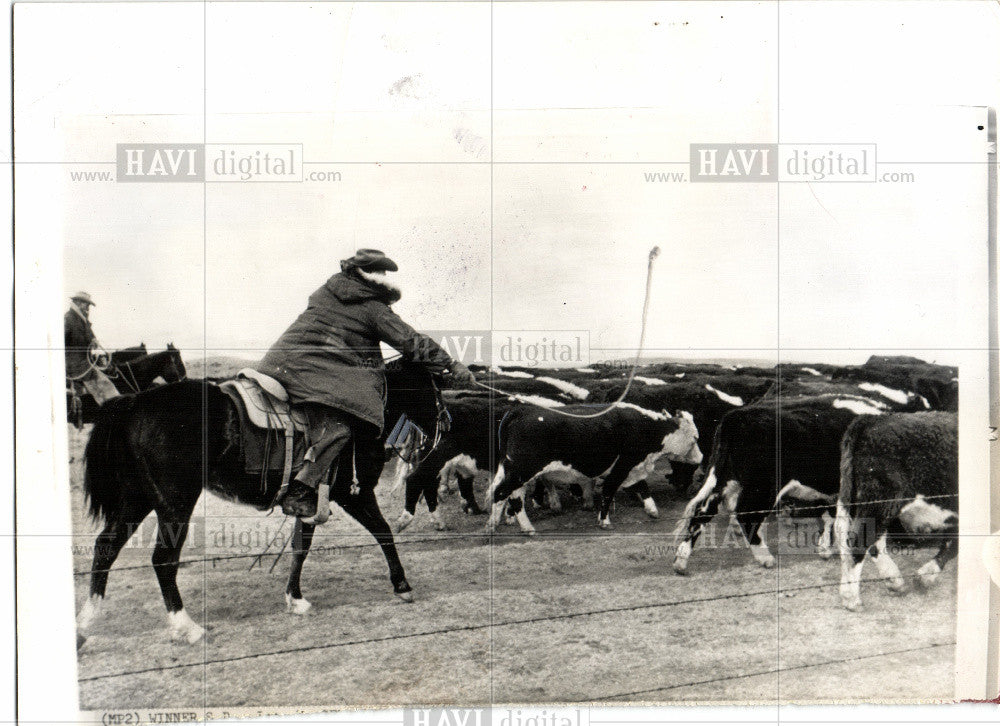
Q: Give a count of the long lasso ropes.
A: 1